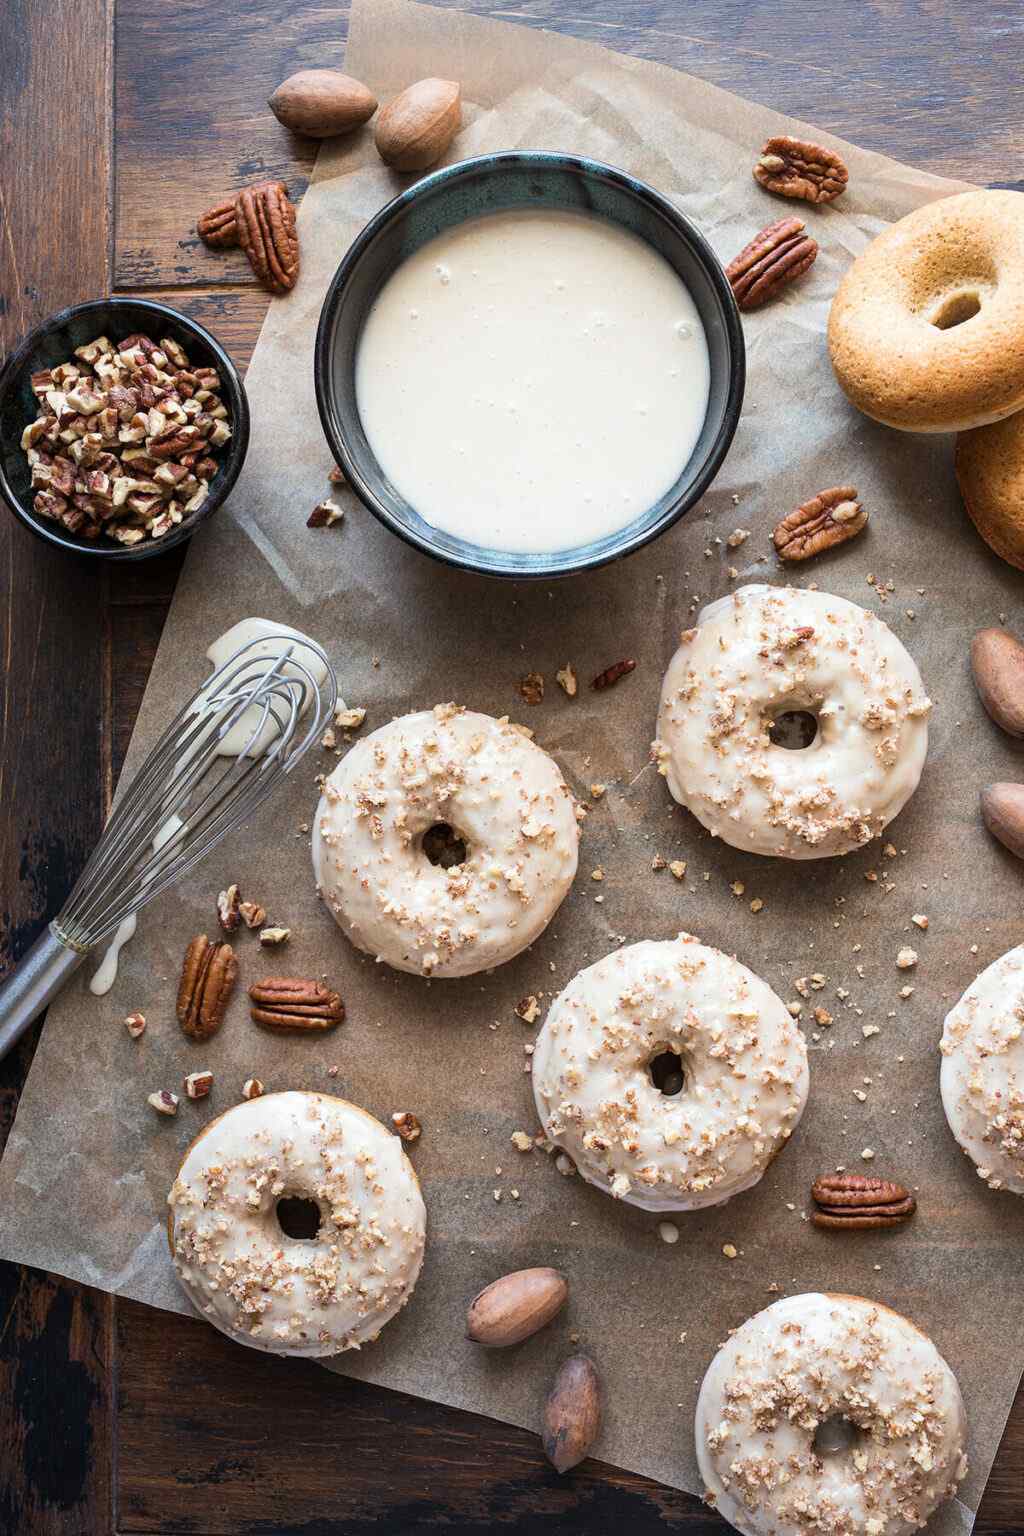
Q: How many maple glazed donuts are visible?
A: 6